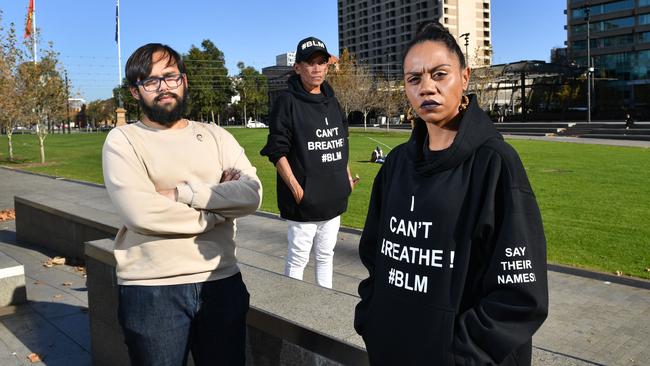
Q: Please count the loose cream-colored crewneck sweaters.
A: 1